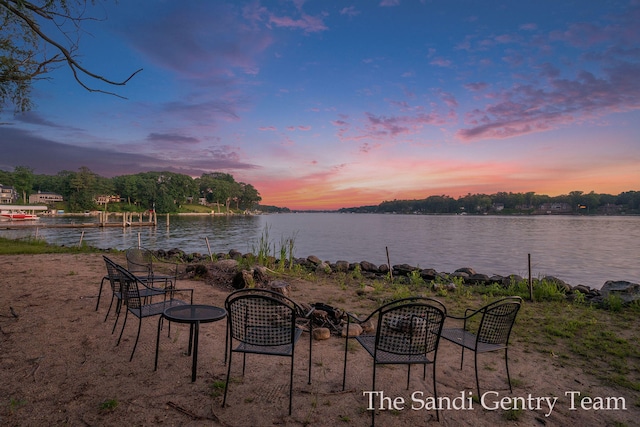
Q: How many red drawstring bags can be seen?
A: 0